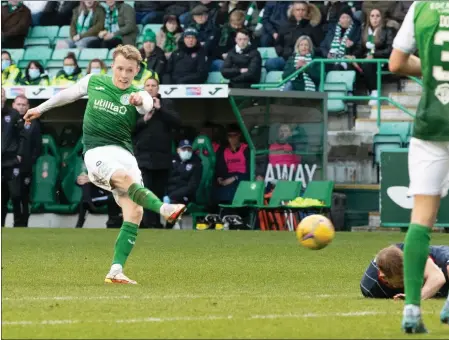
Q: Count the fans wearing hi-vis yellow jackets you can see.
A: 5